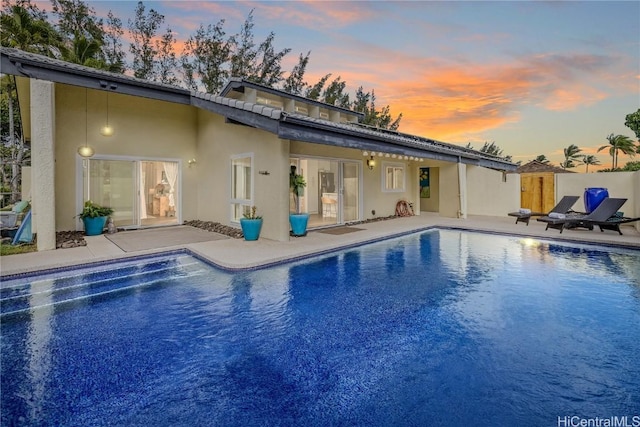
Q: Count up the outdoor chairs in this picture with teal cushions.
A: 0